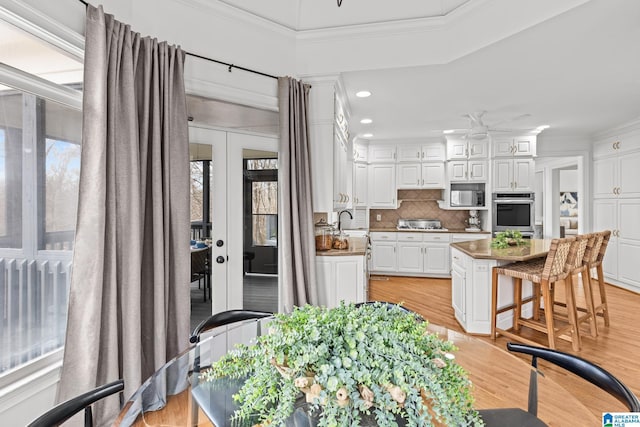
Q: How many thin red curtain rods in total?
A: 0